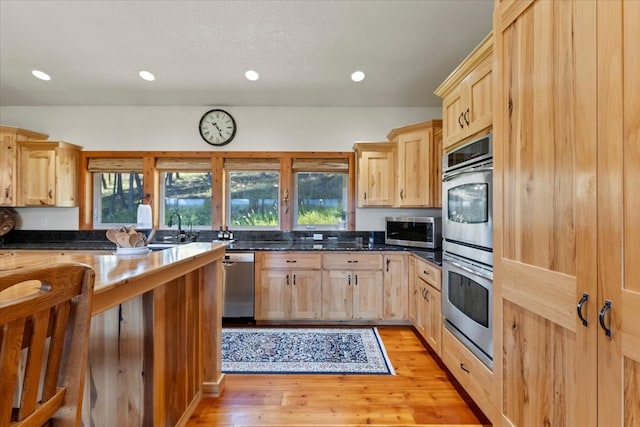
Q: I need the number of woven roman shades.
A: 4